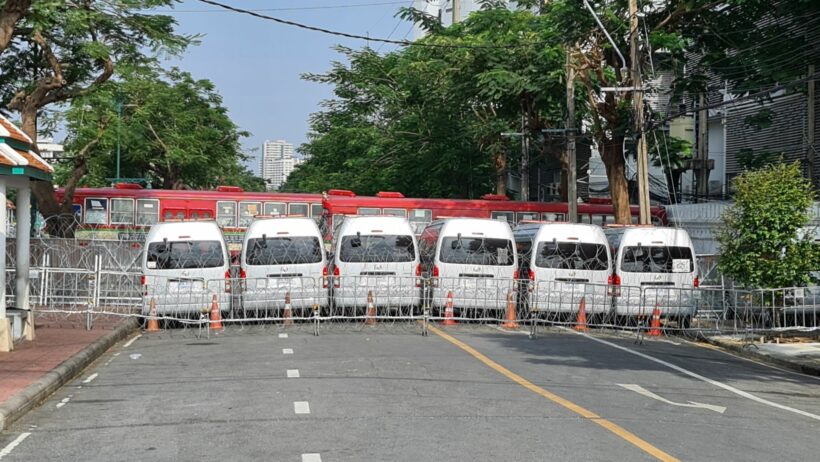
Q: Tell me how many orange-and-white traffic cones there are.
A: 8